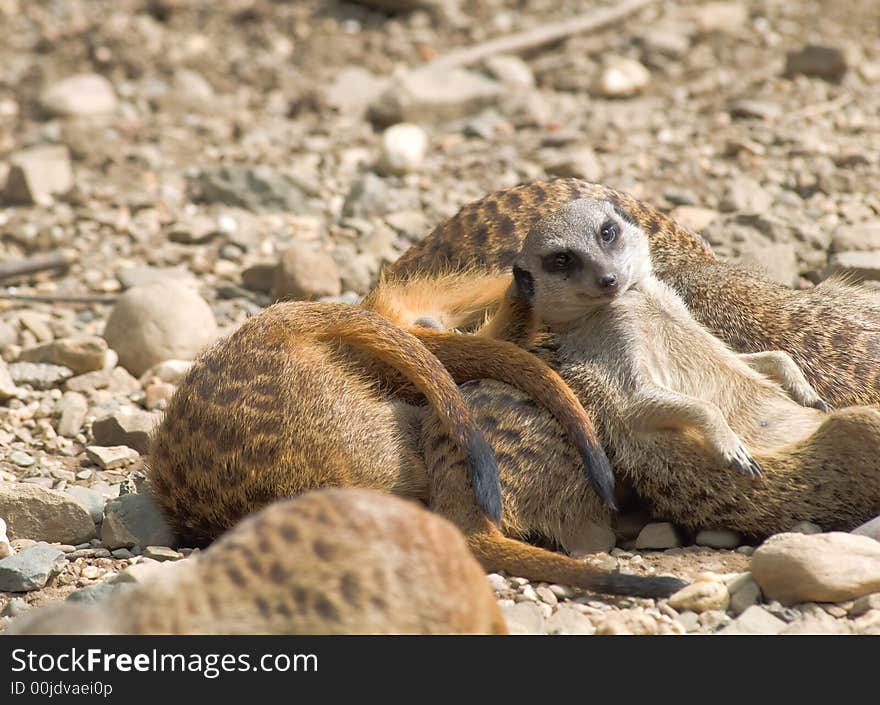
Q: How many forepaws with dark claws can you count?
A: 2